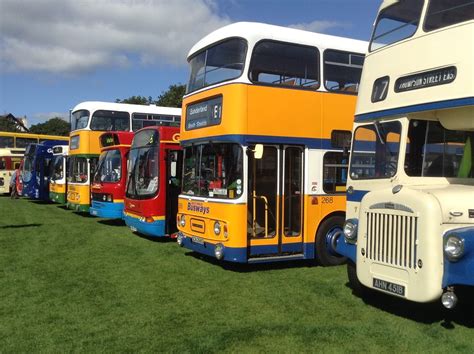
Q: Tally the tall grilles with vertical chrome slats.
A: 1